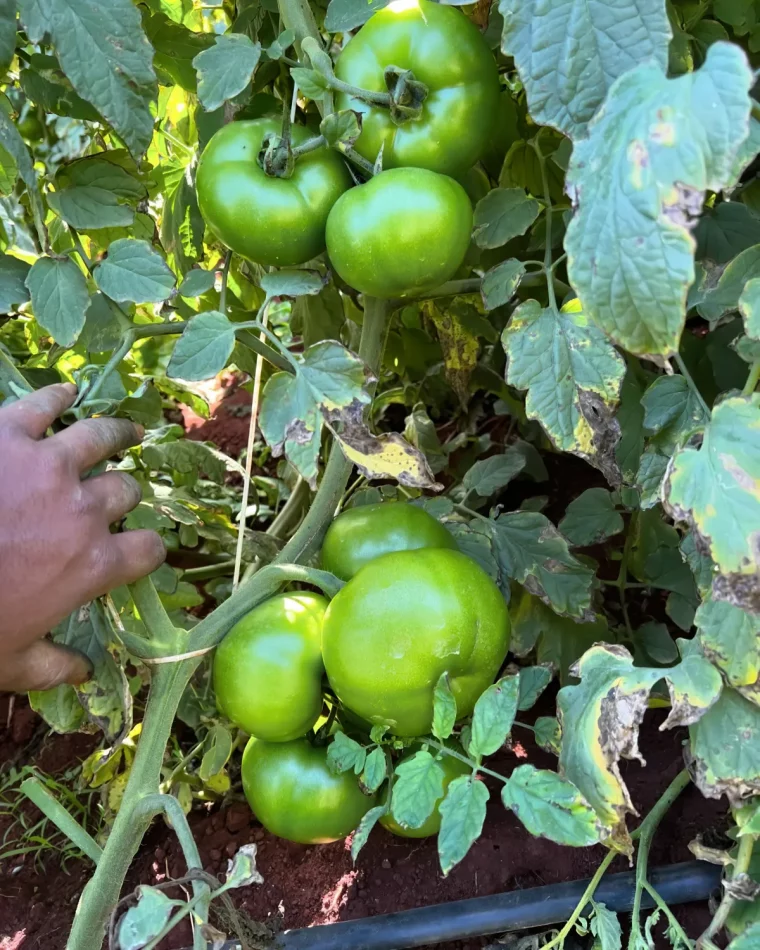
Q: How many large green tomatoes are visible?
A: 8